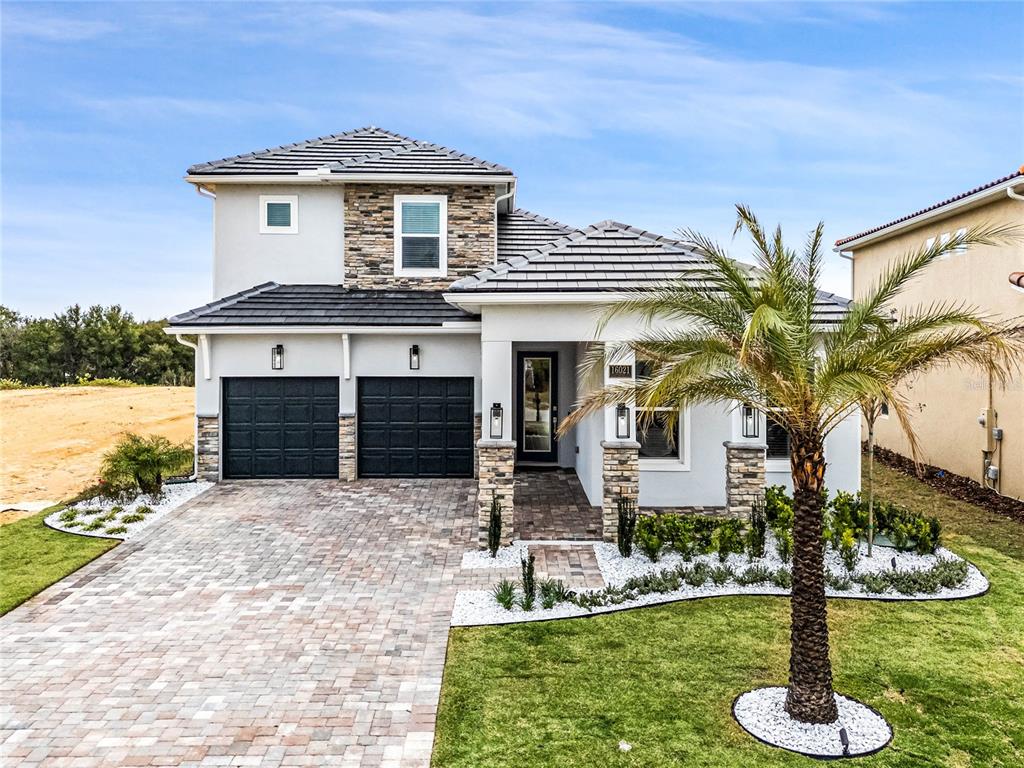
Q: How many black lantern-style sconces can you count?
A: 5